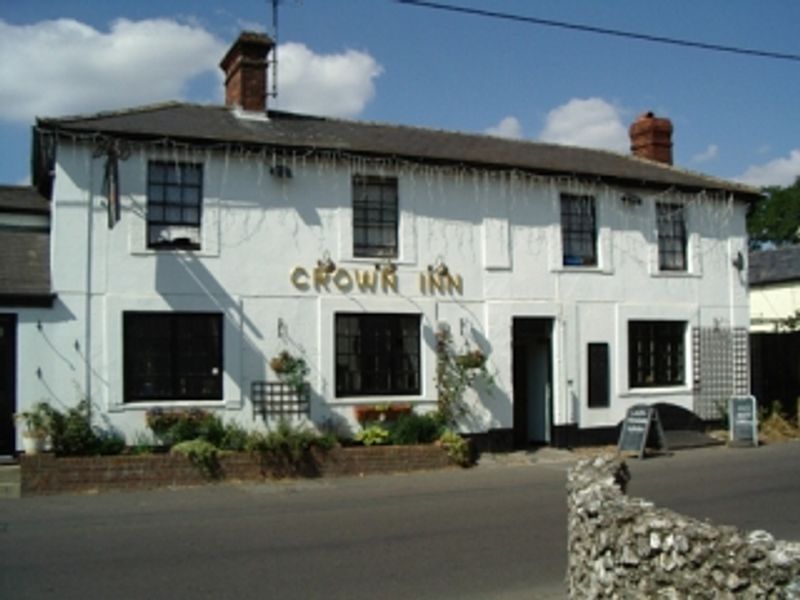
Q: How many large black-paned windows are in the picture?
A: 3